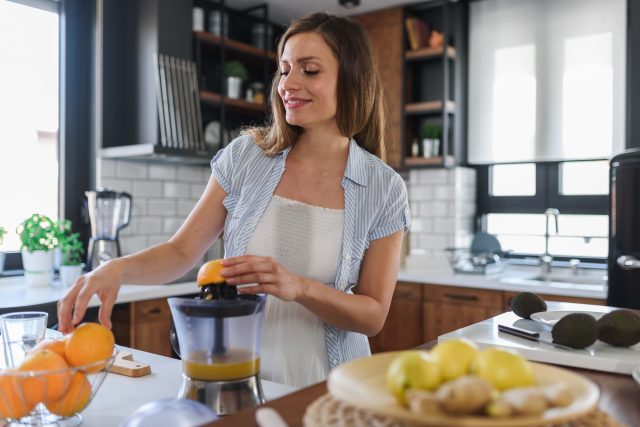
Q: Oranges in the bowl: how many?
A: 5